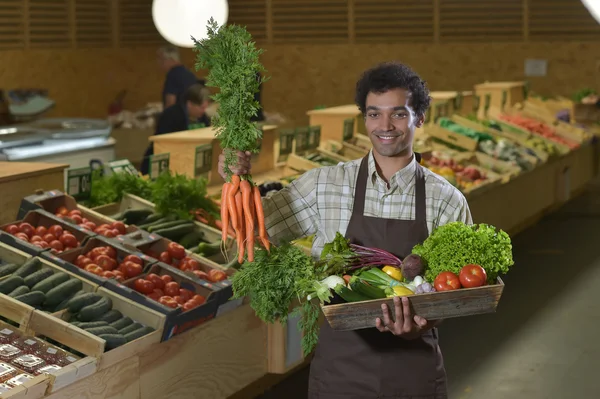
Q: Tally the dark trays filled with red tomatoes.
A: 5